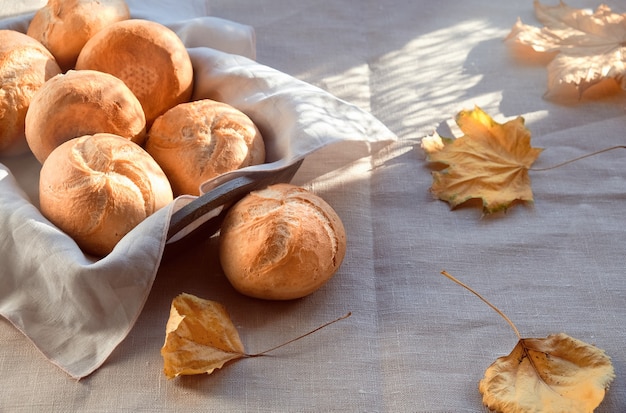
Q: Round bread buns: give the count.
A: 7